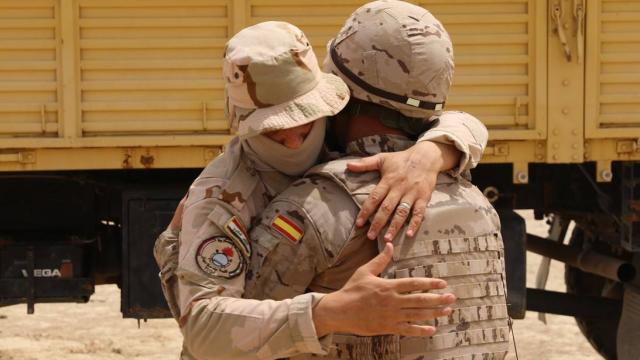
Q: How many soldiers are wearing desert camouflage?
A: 2